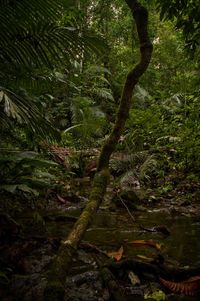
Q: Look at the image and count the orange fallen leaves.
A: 3